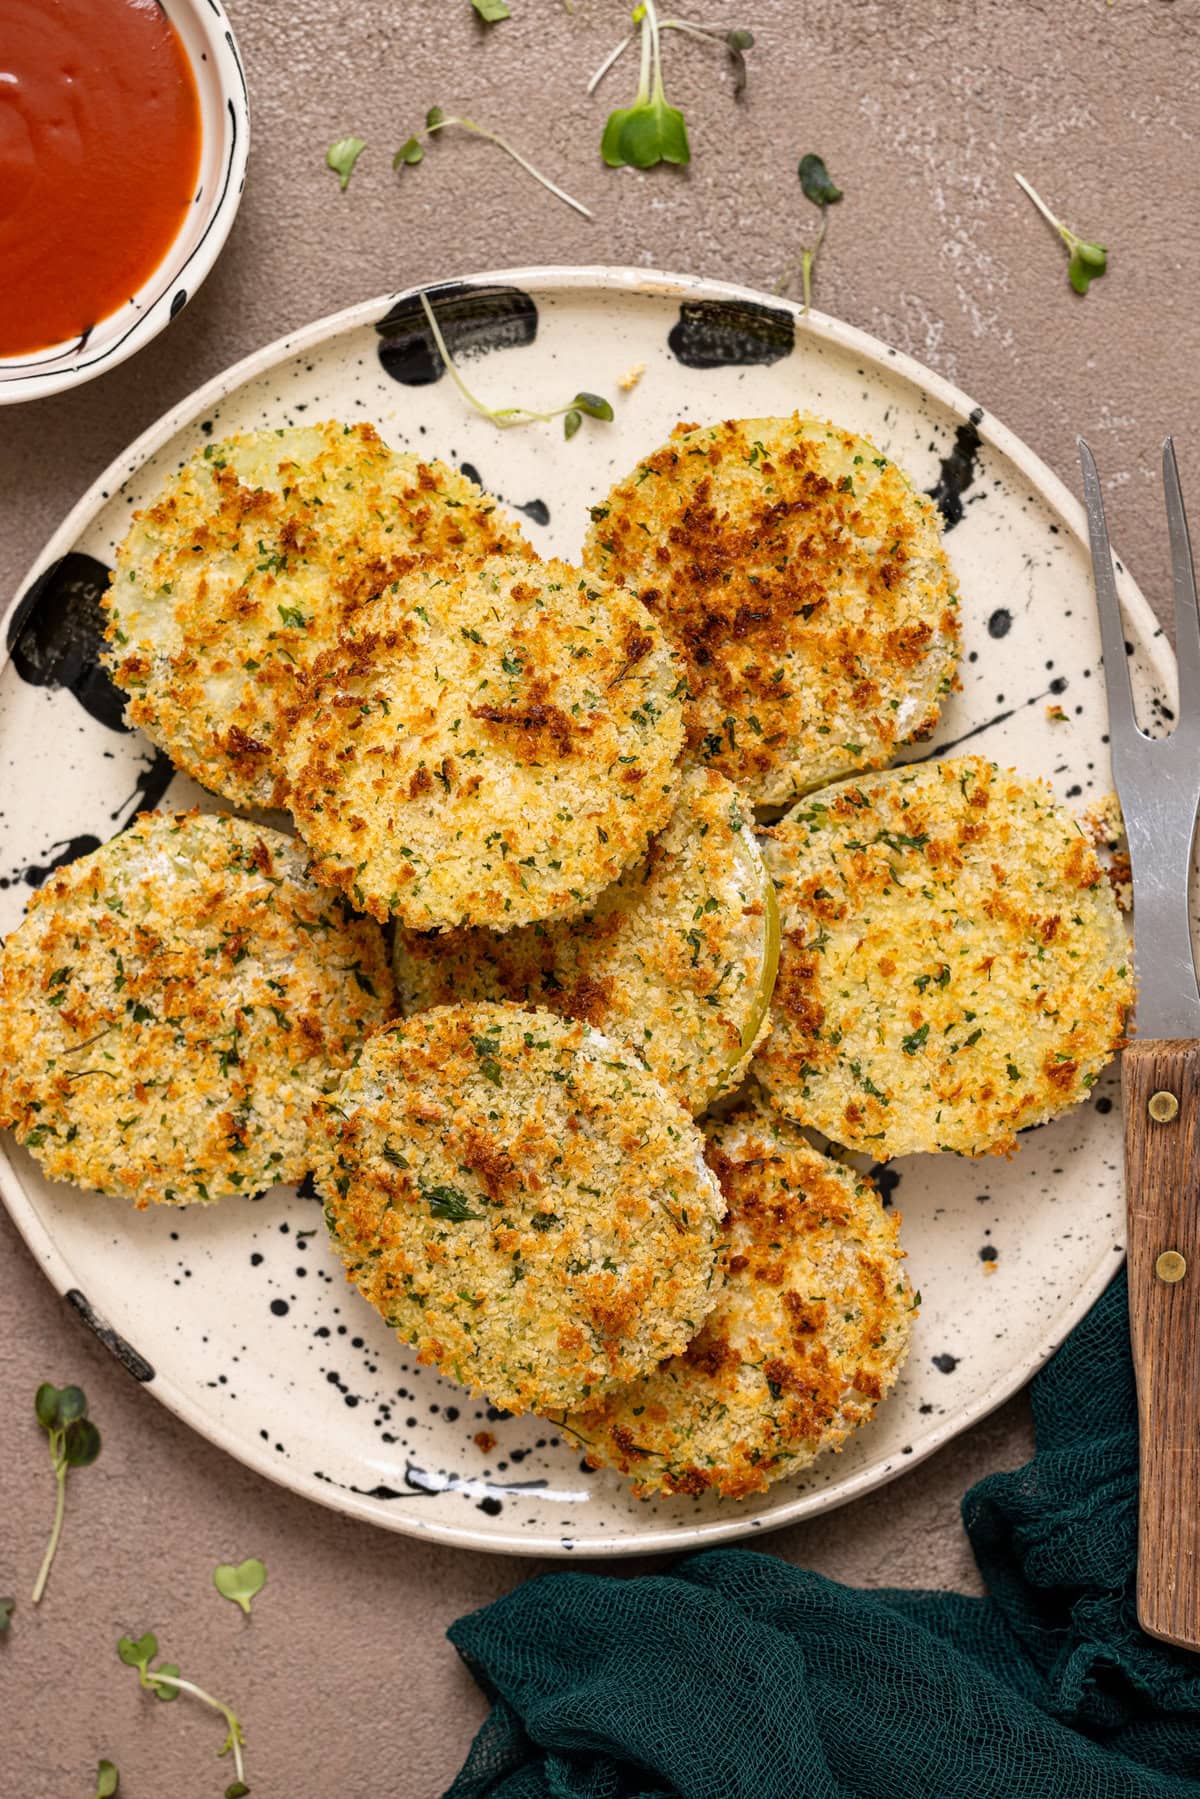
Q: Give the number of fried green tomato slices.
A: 8